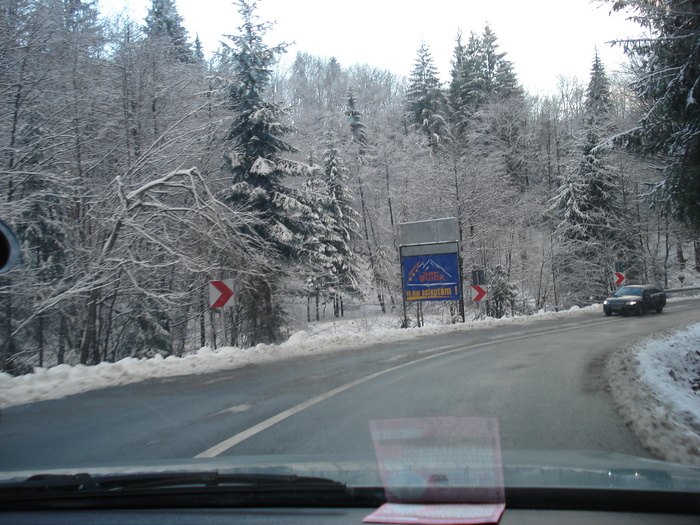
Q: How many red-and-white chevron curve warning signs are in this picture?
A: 3